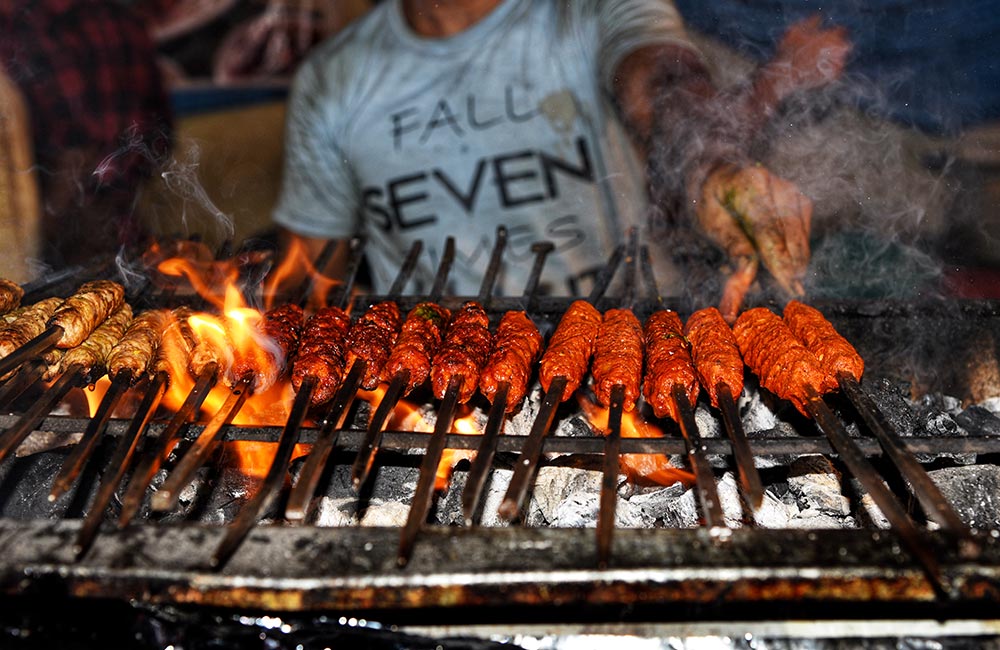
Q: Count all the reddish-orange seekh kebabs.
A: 12